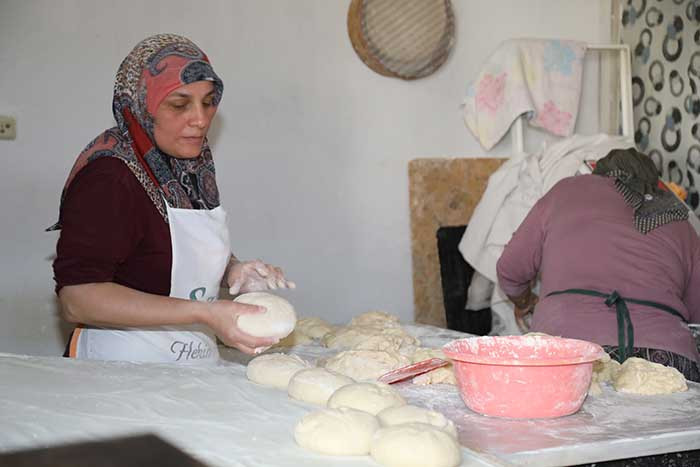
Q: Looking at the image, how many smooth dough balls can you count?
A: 7